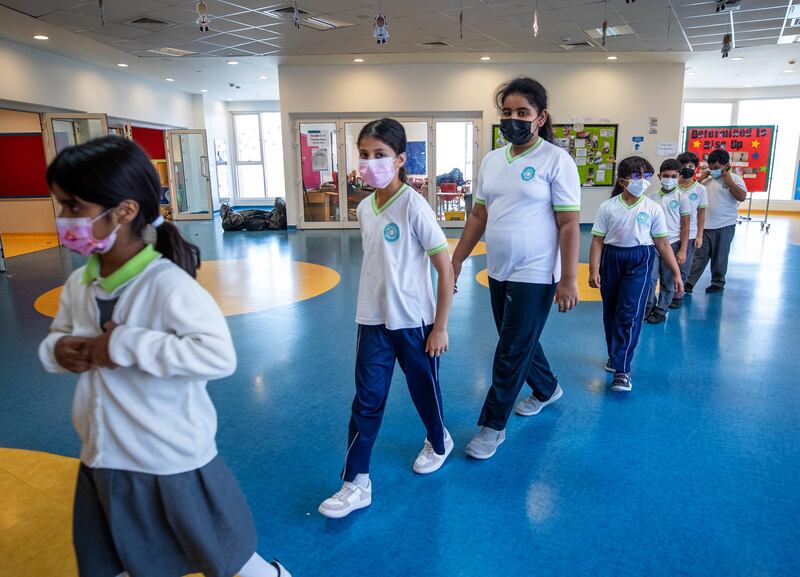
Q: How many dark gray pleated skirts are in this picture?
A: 1